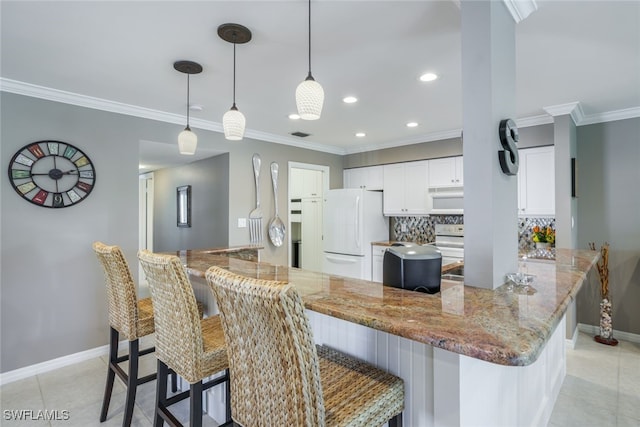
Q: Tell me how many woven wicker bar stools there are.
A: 3